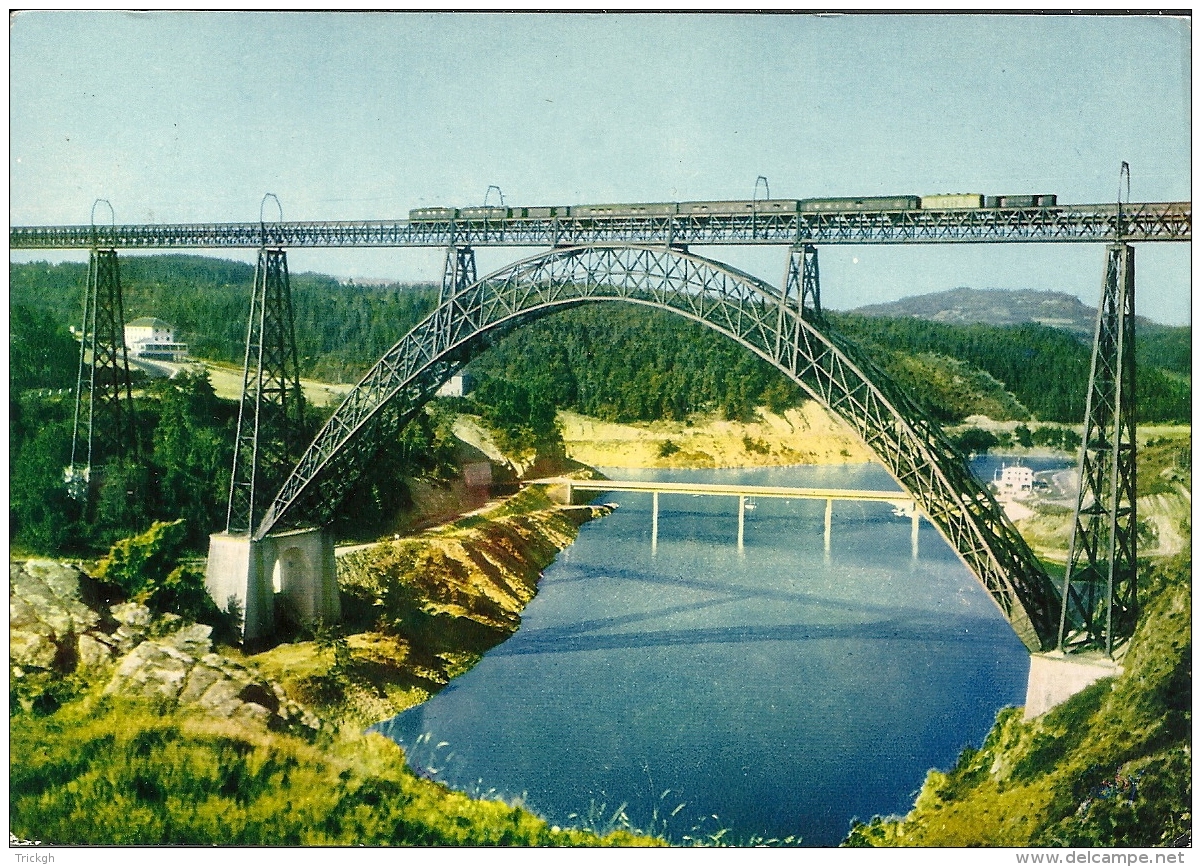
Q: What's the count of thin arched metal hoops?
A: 5